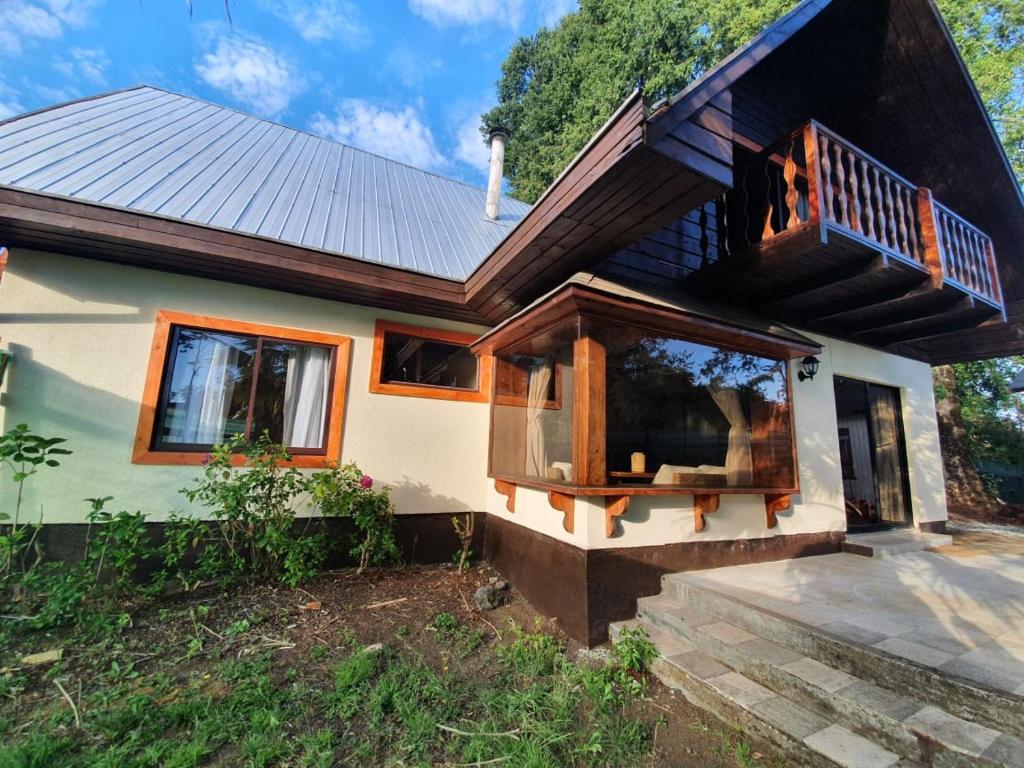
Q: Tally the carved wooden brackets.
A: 5